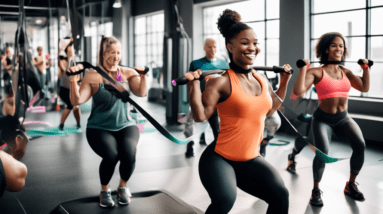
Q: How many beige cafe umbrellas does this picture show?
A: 0